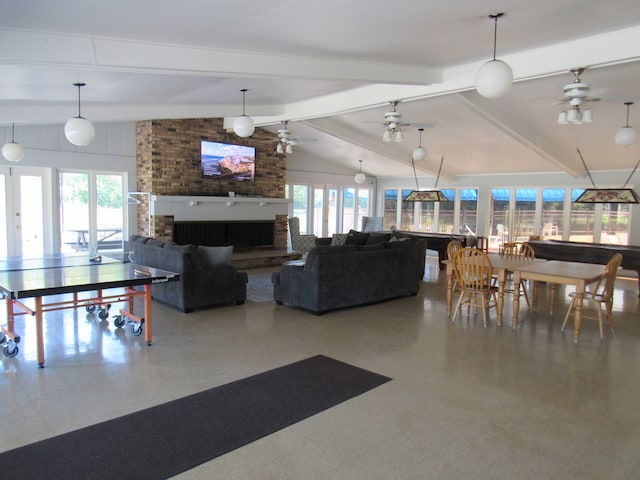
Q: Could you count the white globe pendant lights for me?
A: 7